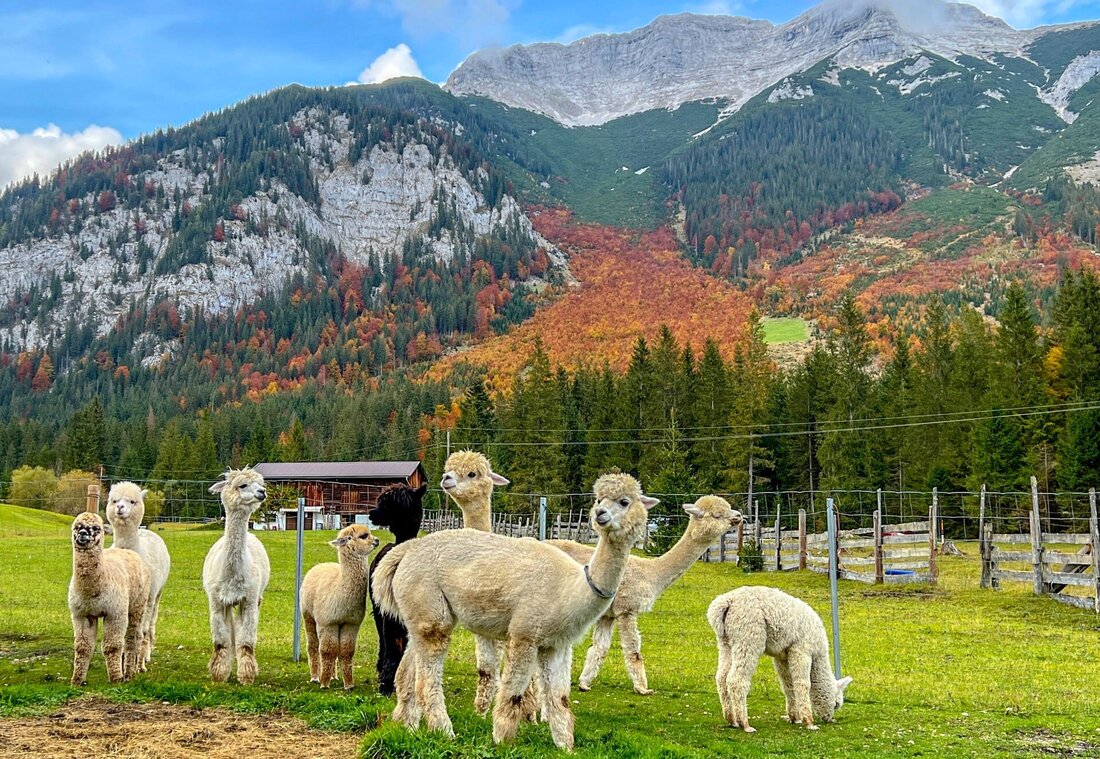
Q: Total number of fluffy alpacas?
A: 9